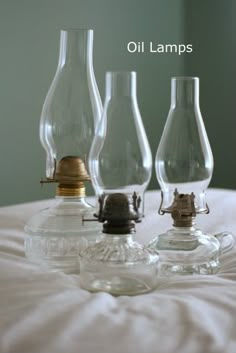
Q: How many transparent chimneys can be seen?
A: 3